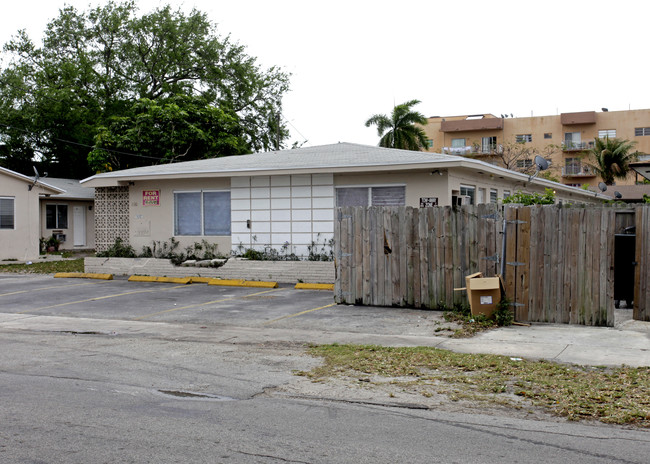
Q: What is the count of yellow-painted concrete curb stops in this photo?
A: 5